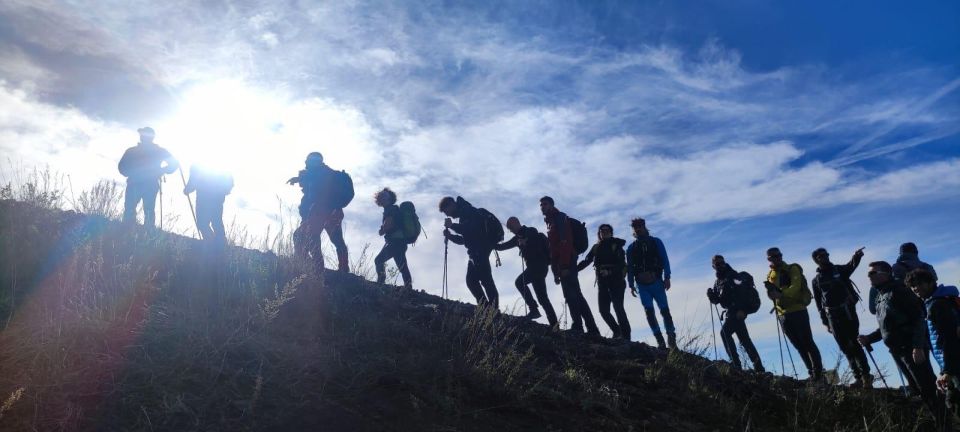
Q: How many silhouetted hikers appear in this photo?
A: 15